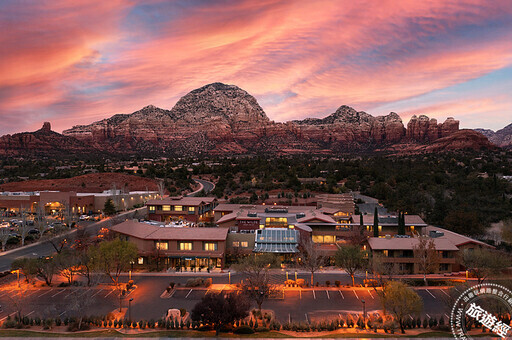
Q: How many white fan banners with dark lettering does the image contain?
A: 0